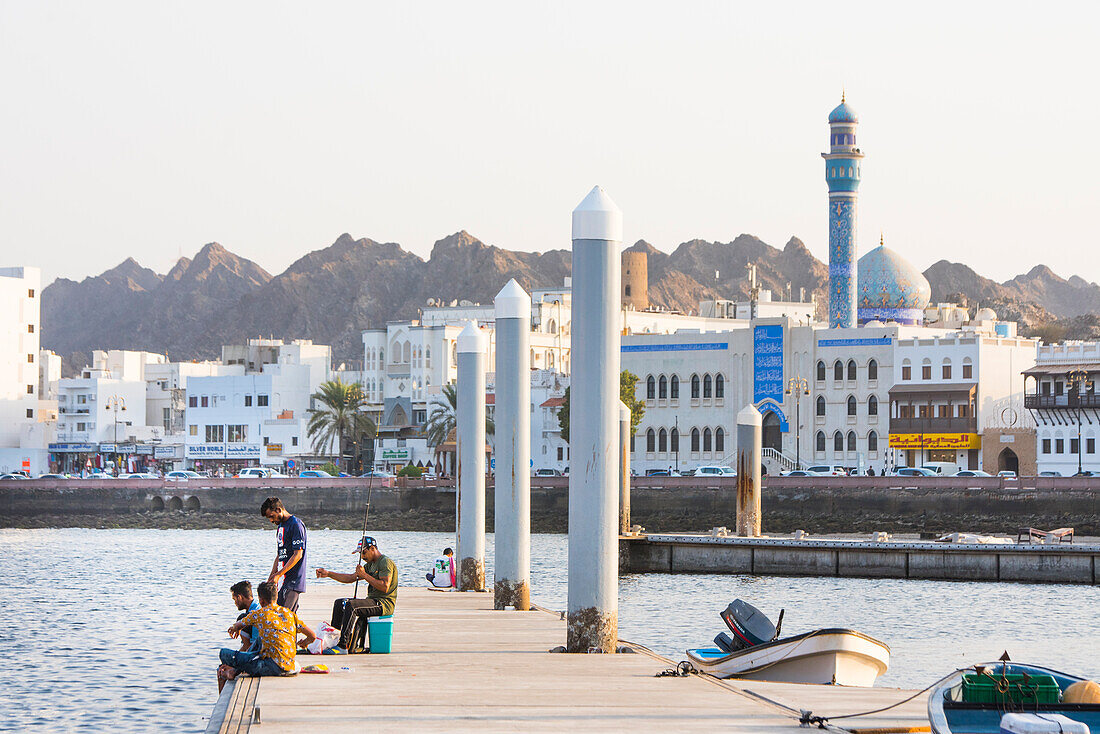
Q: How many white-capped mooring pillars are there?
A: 5